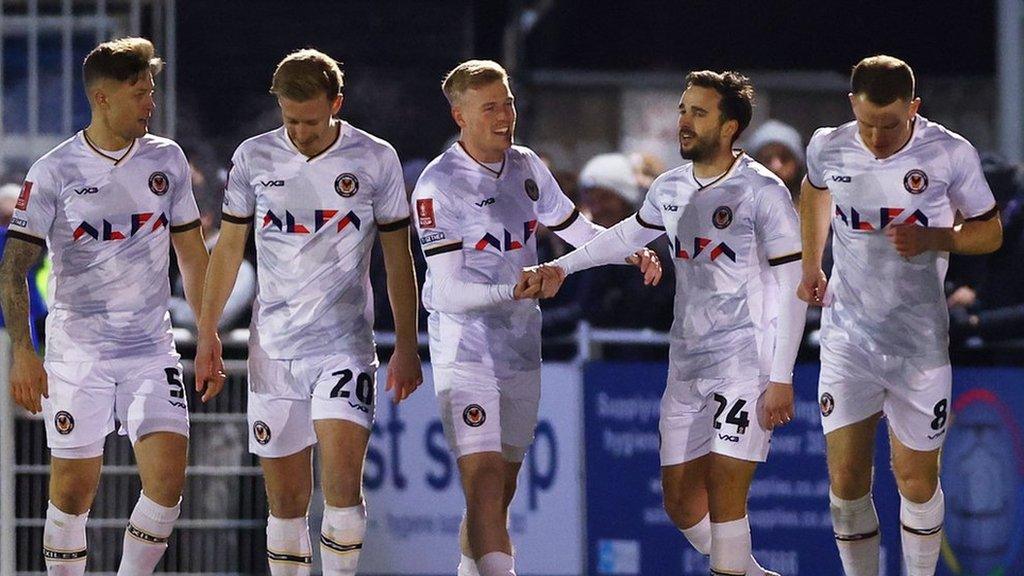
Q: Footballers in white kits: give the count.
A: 5